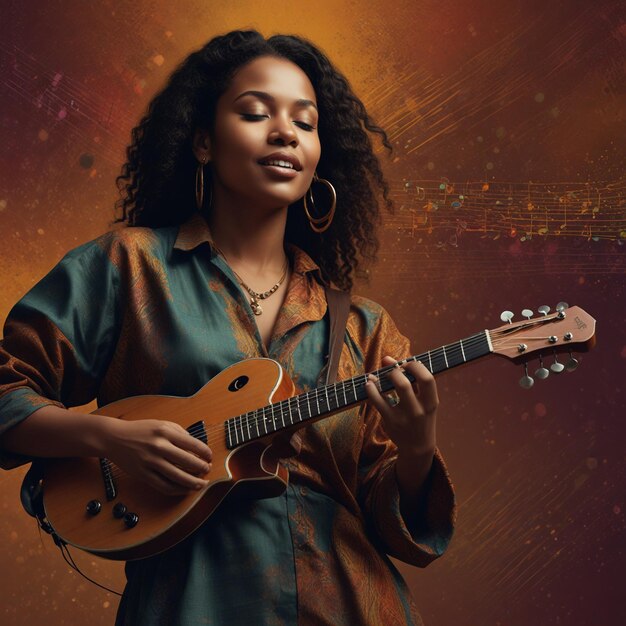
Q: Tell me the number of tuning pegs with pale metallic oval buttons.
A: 8